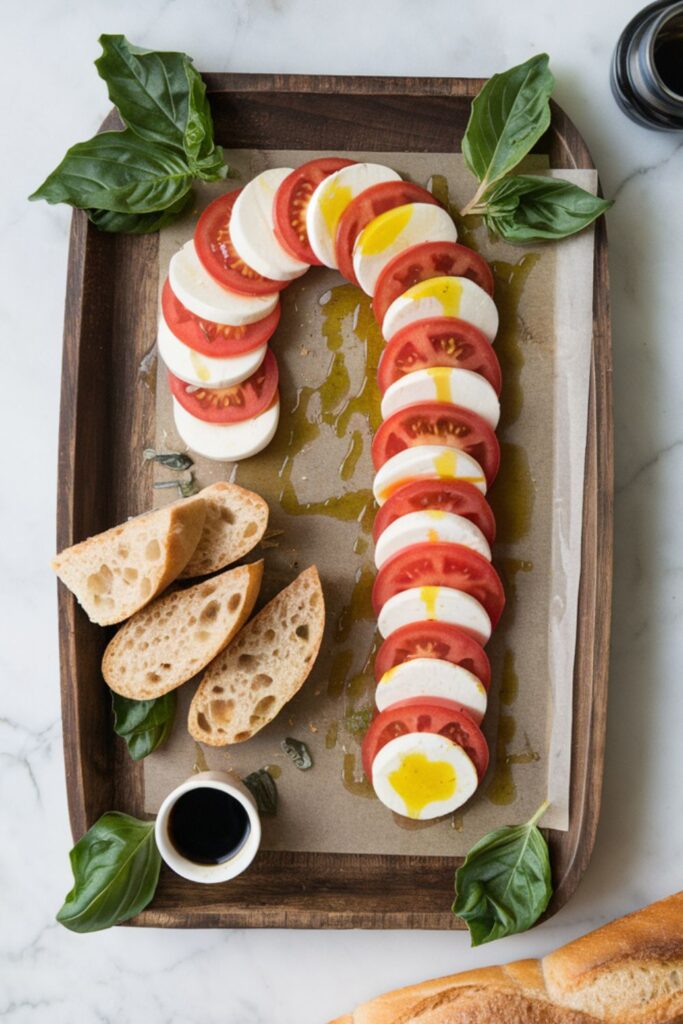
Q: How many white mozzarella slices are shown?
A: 13